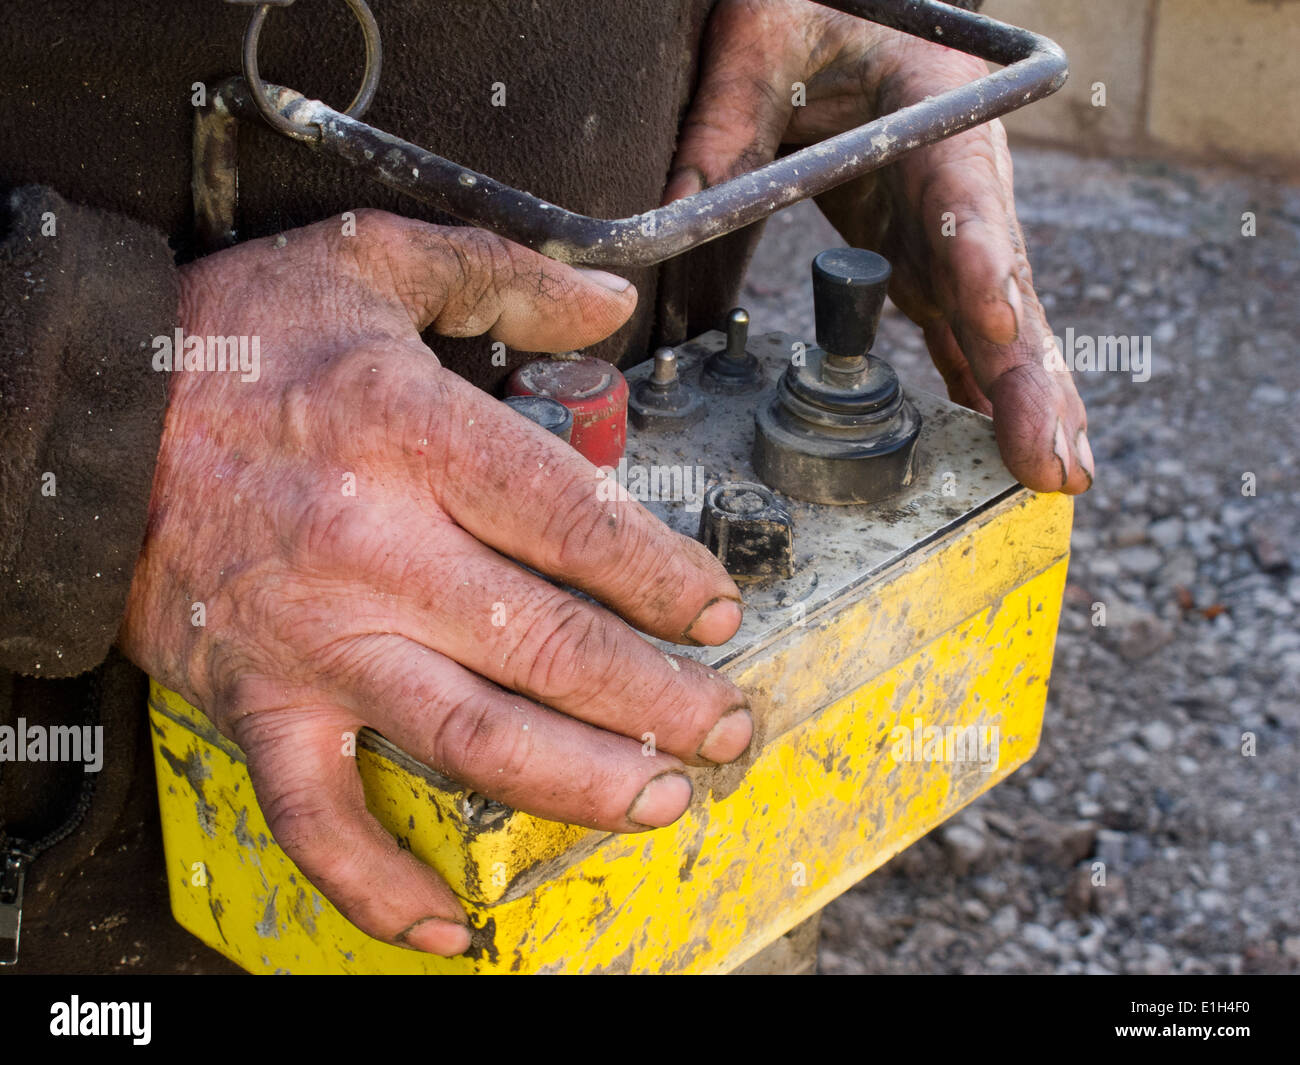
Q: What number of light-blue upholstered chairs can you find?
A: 0